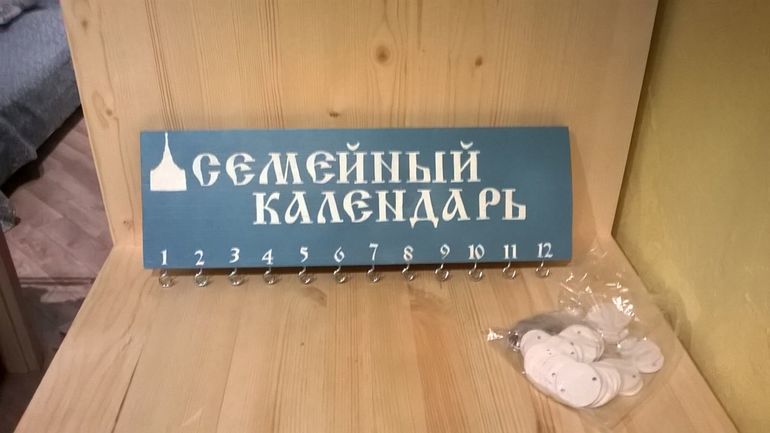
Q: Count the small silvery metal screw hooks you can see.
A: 12